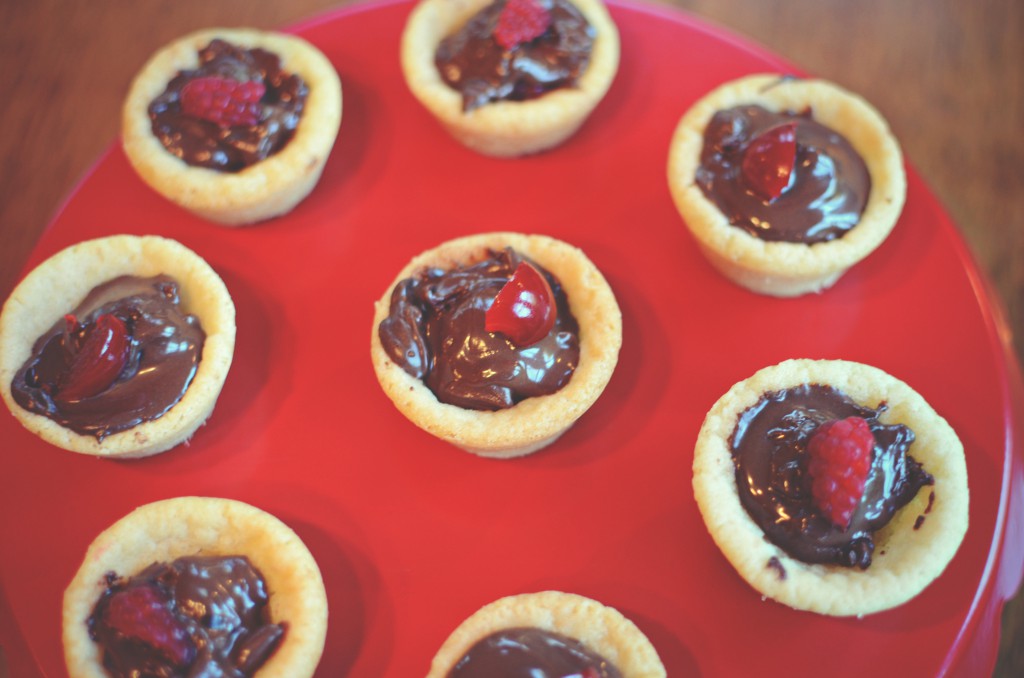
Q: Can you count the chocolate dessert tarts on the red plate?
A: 8